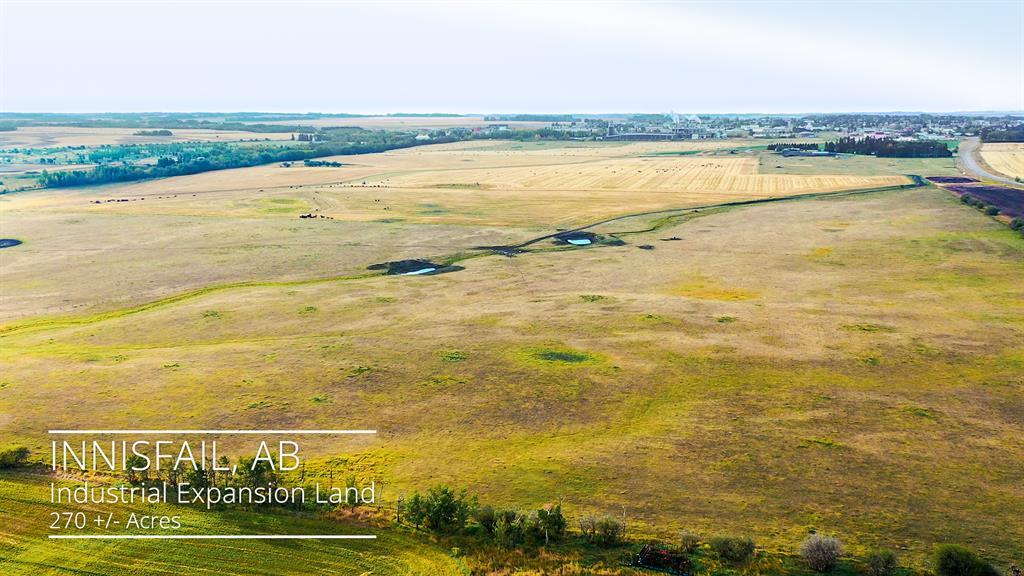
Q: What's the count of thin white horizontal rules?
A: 2